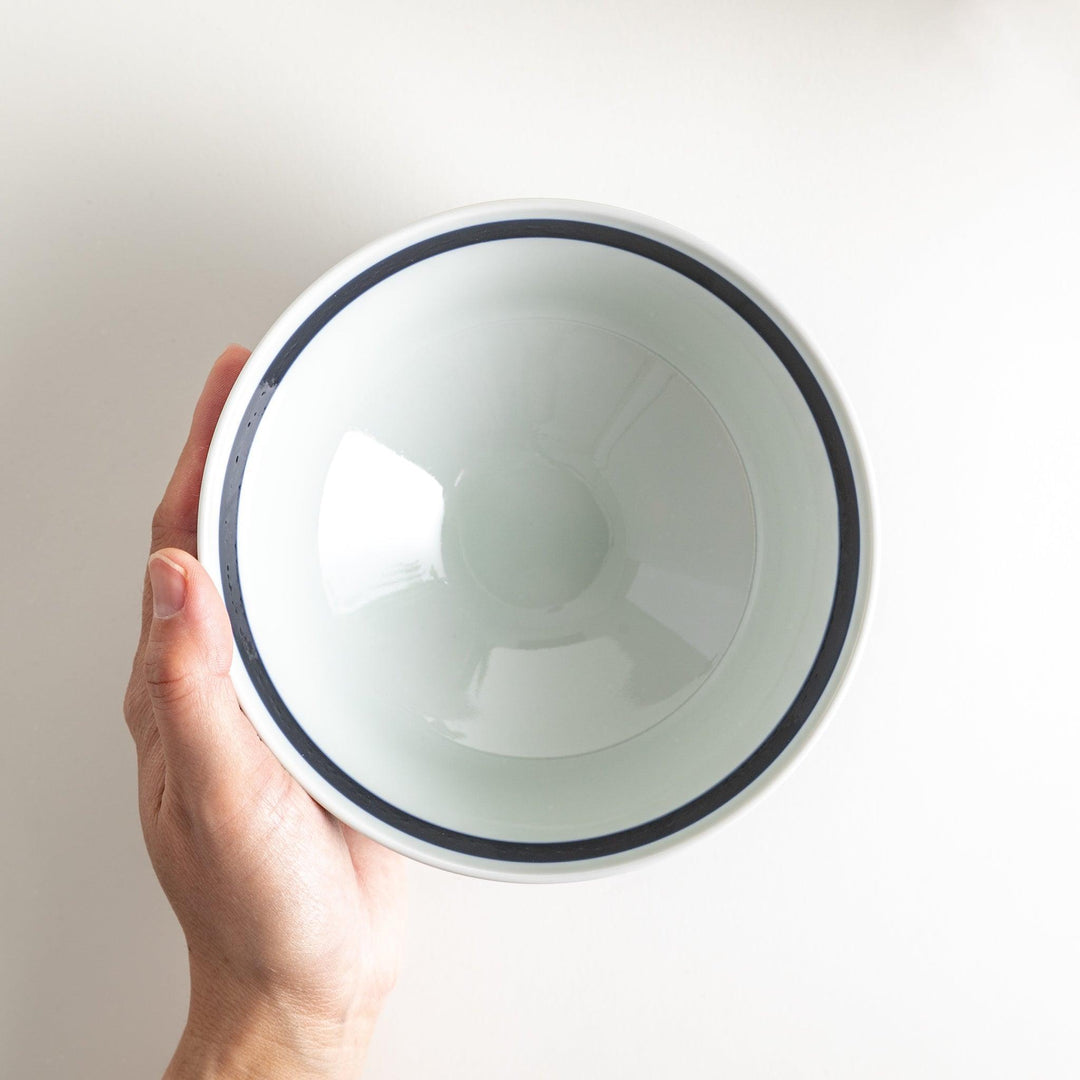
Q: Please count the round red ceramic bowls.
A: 0